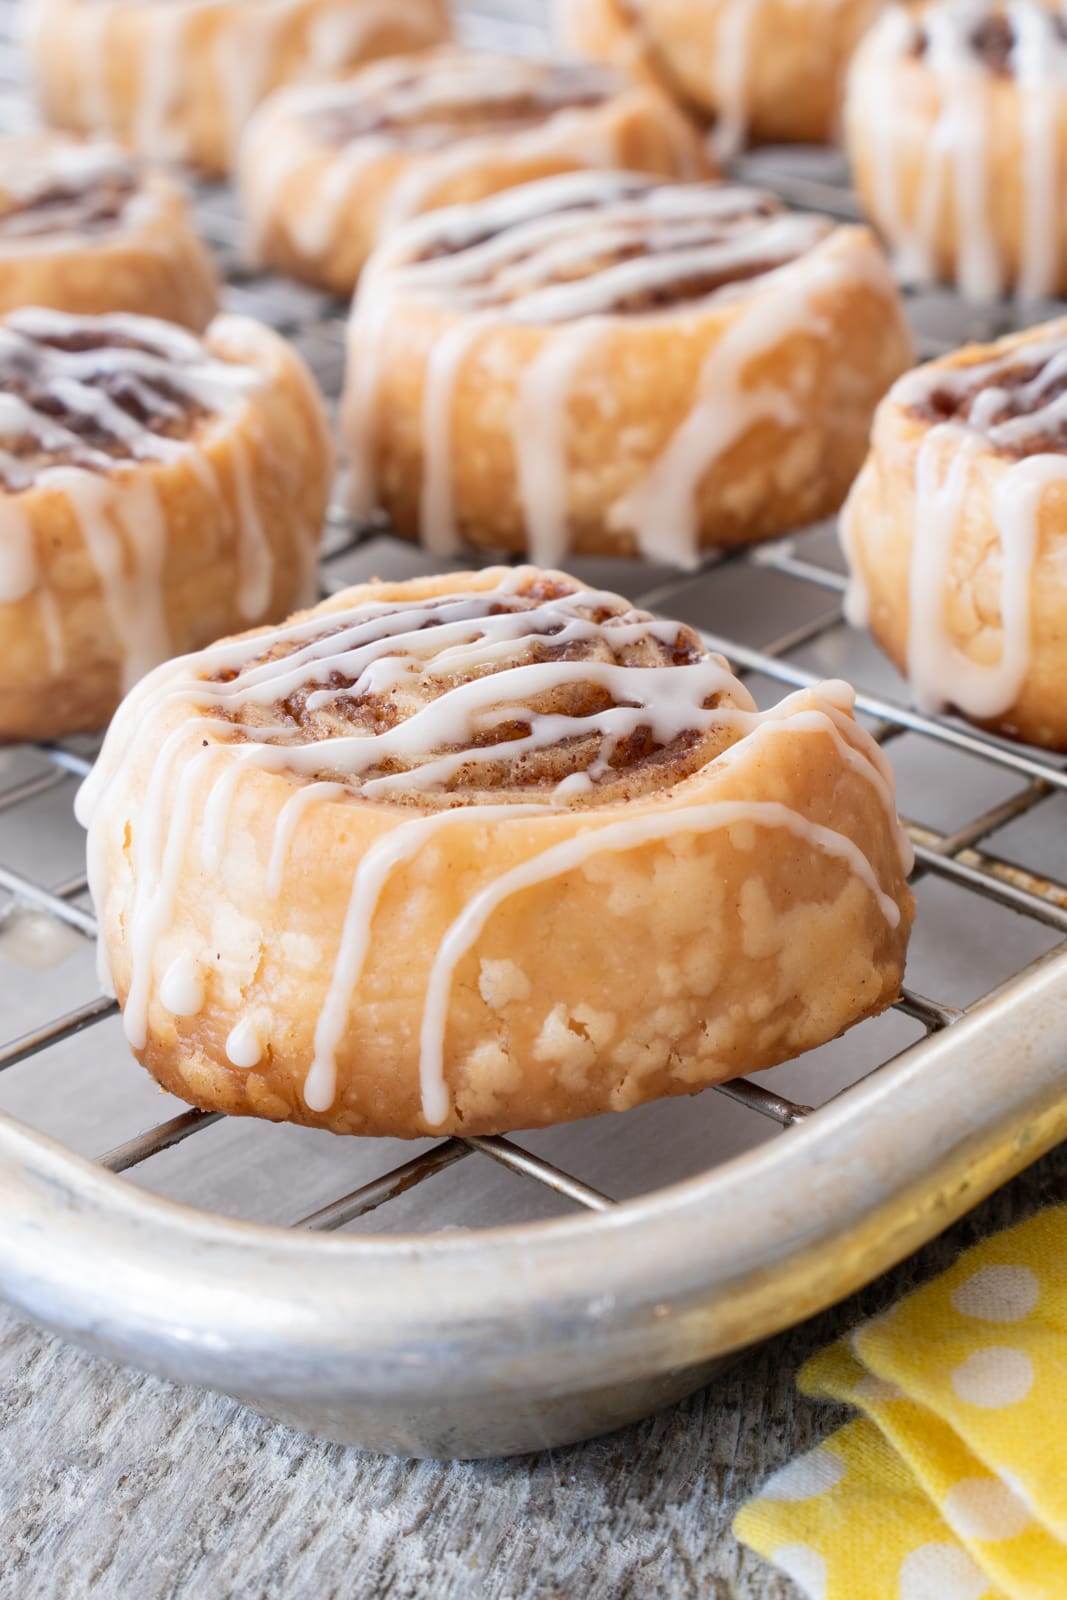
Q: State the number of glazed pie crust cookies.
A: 9